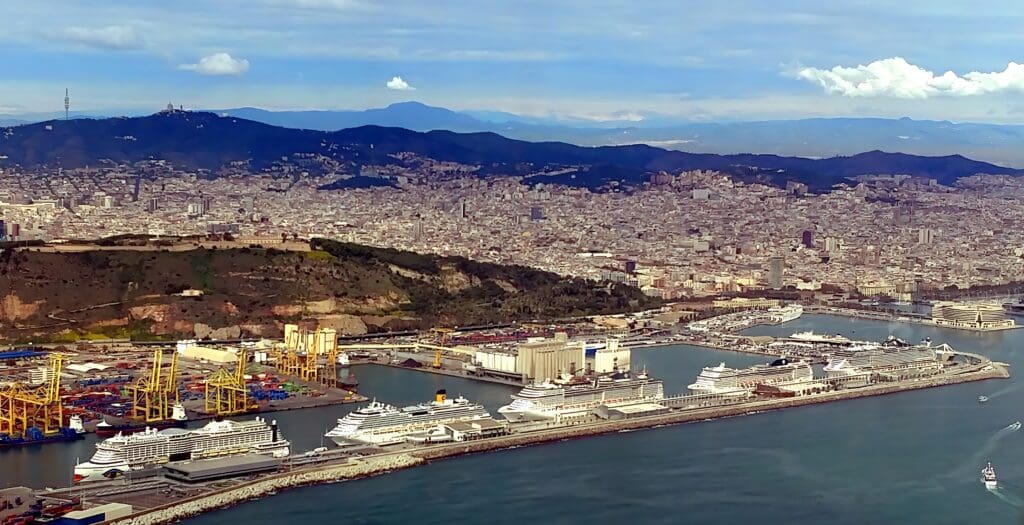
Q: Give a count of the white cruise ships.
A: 5